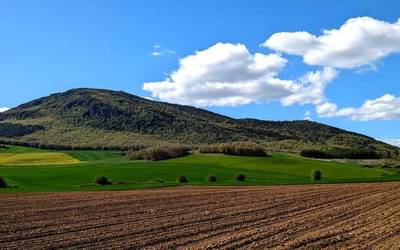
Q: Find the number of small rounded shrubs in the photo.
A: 6